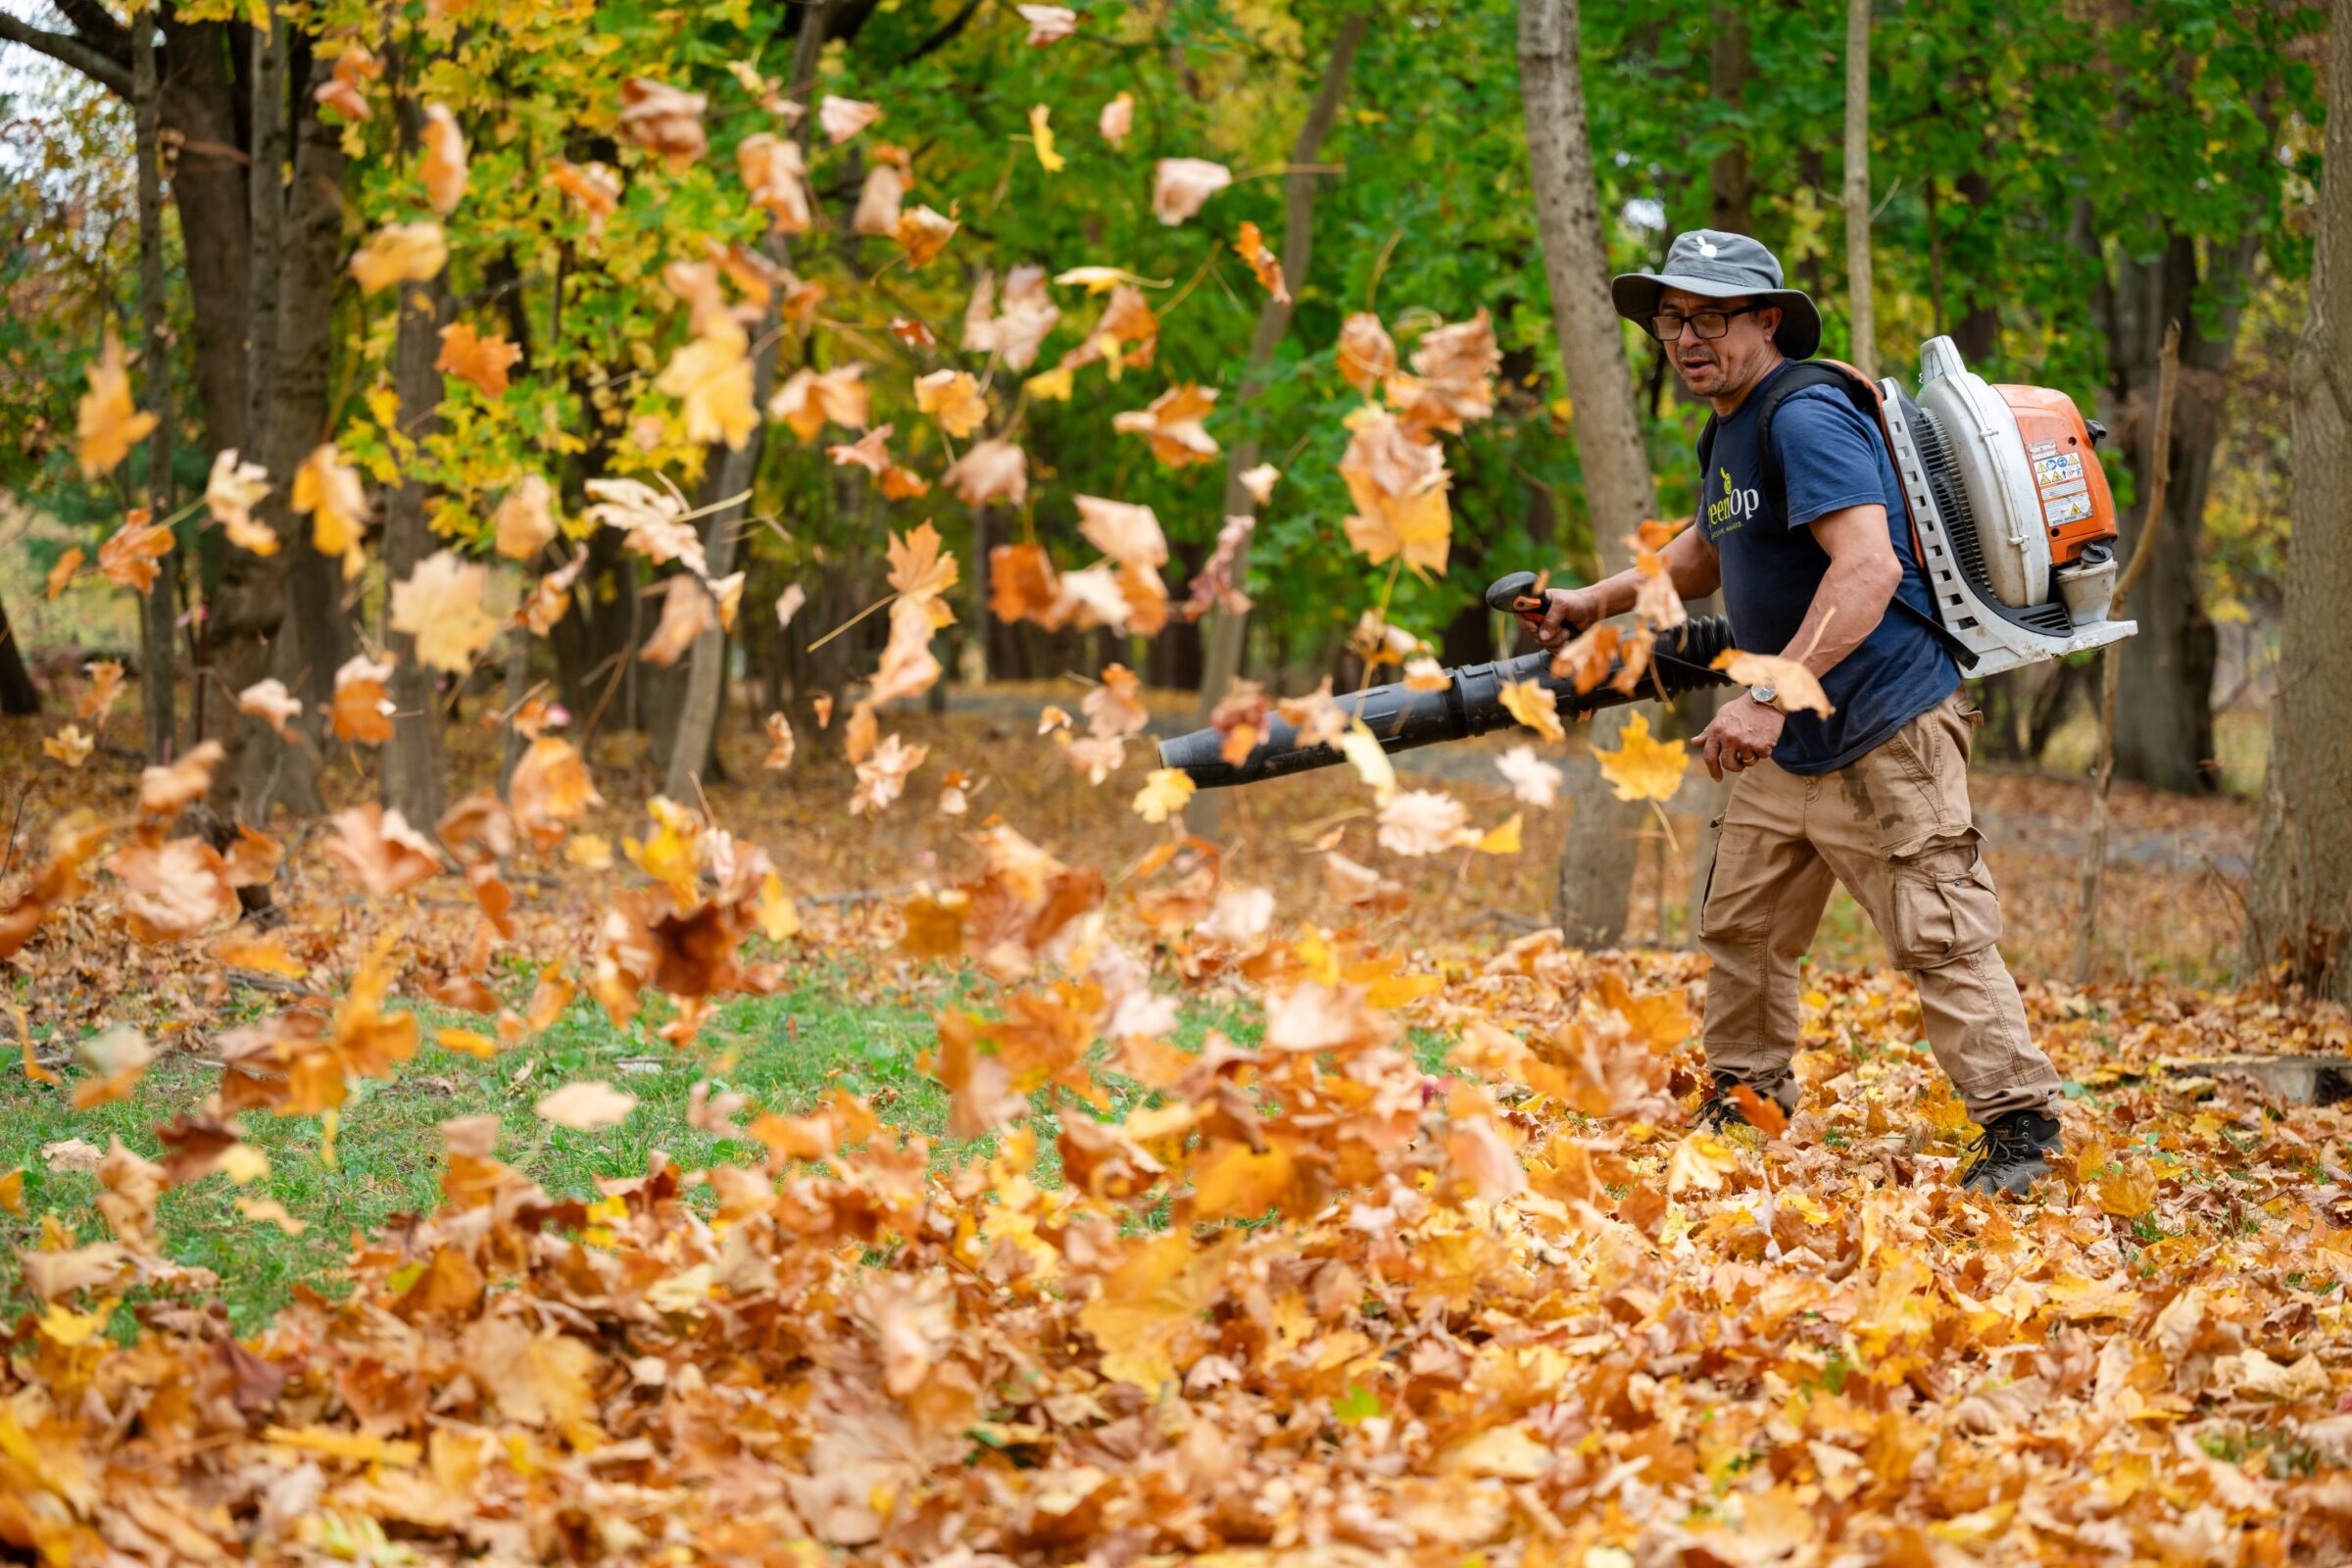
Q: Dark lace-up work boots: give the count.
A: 2